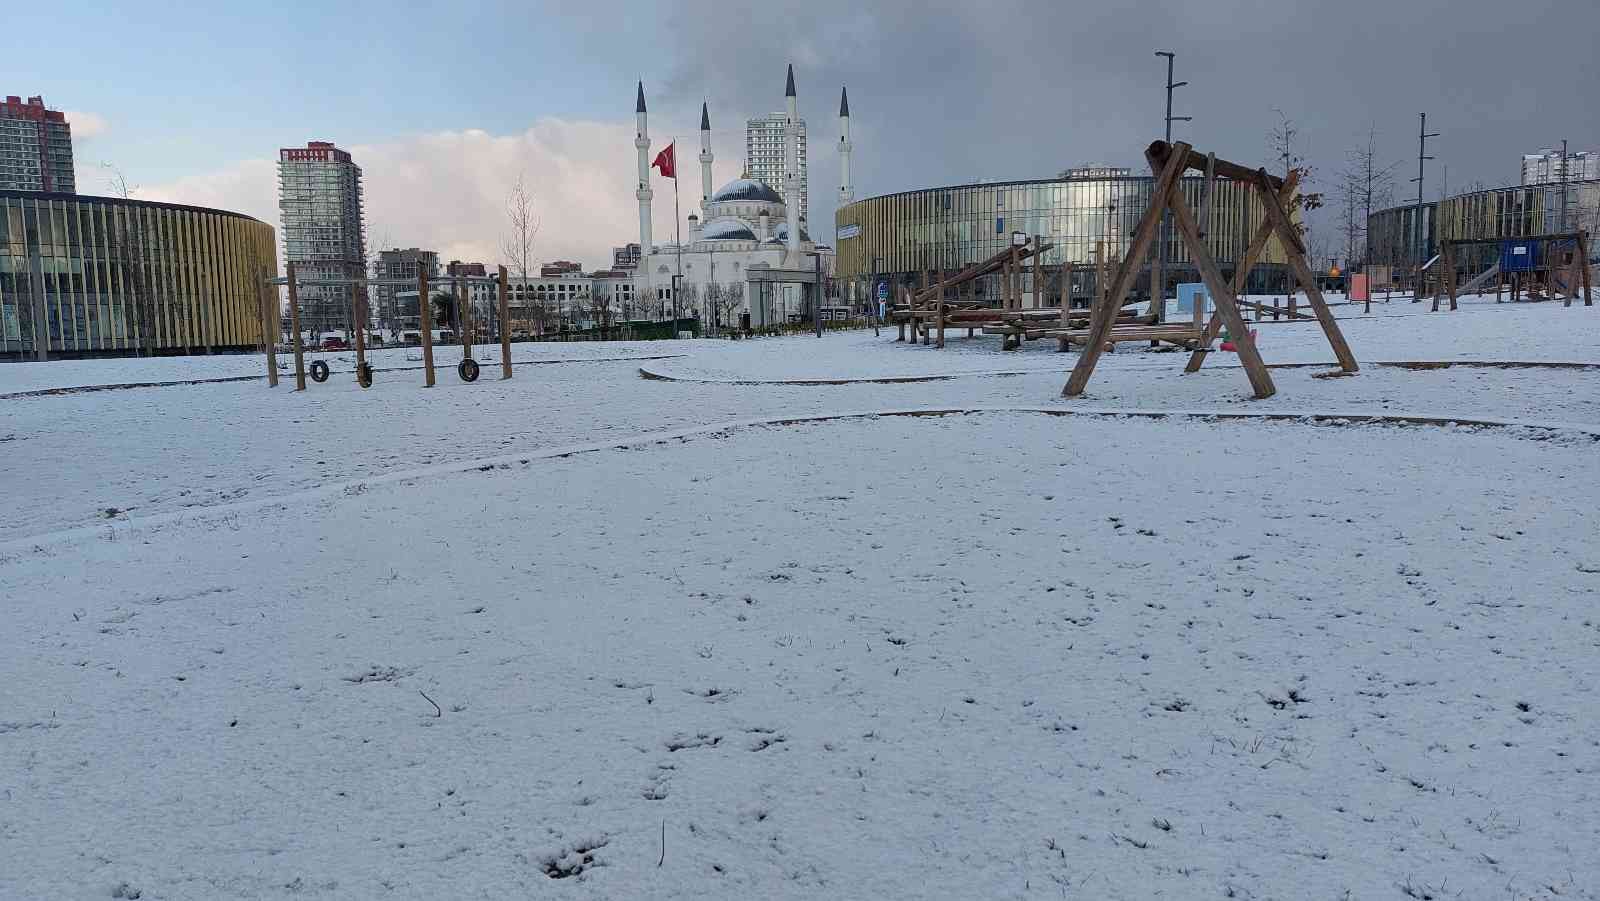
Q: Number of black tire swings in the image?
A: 3